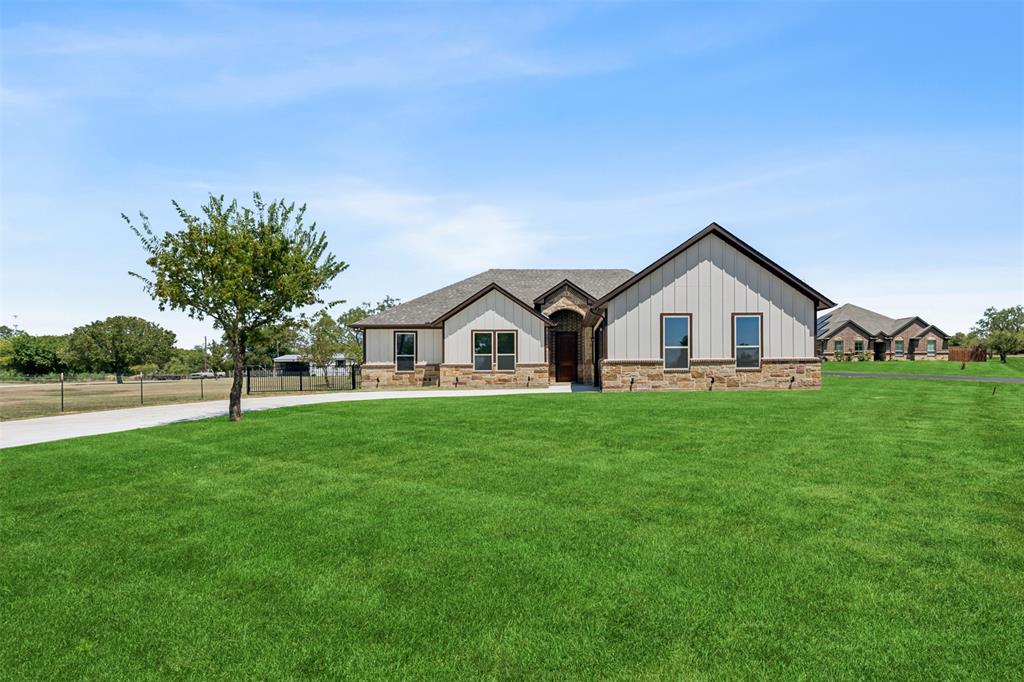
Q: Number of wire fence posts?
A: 3